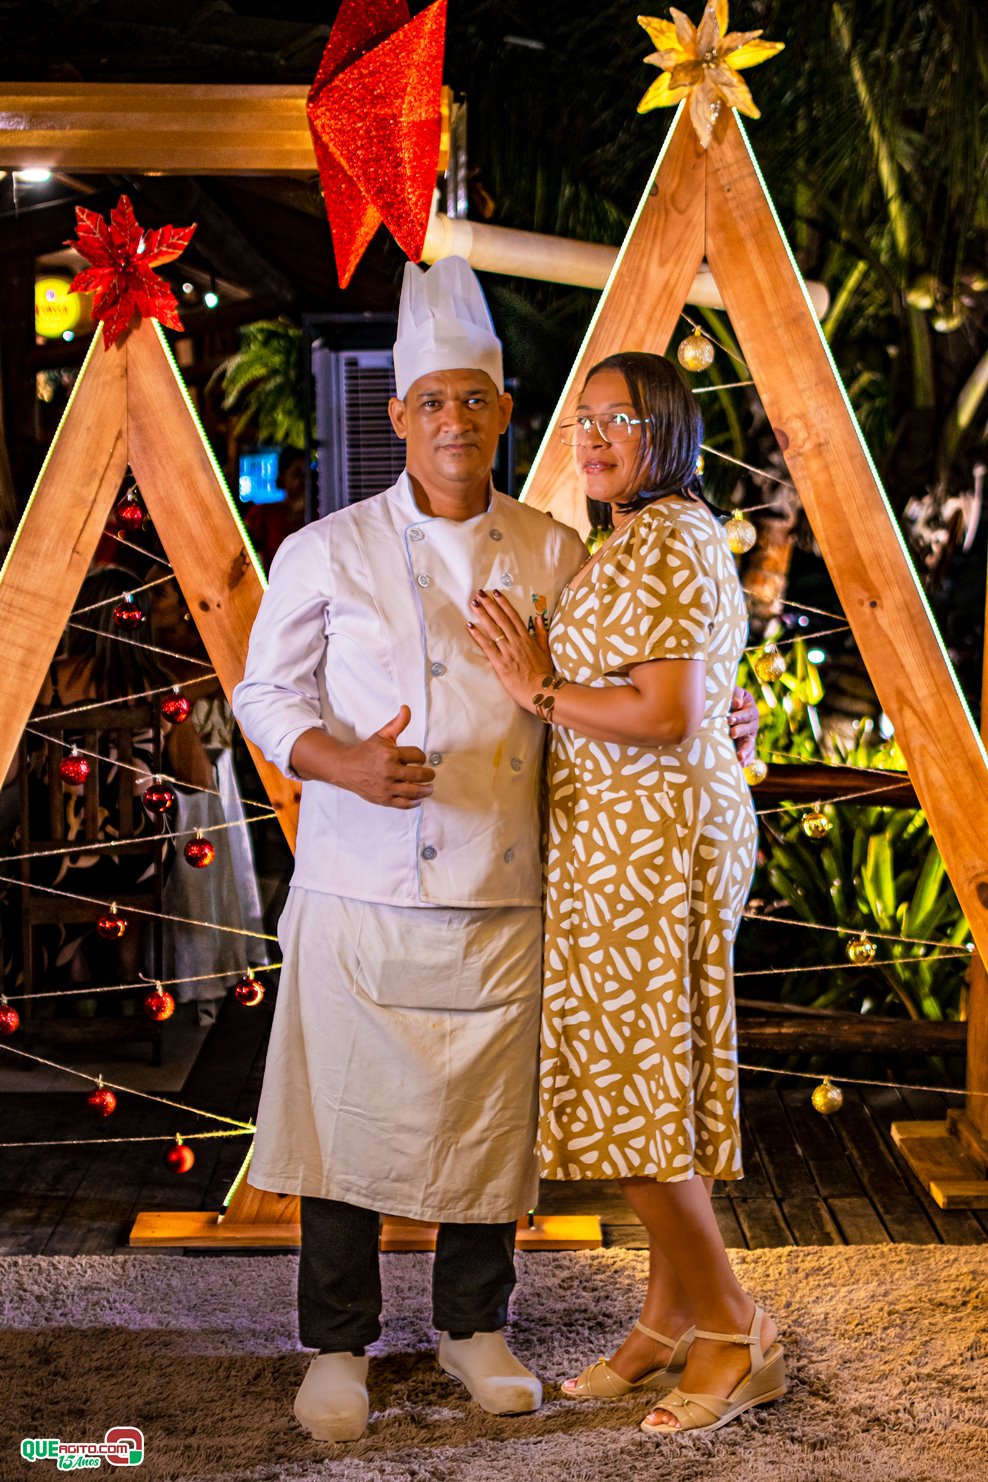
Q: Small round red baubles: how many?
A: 12